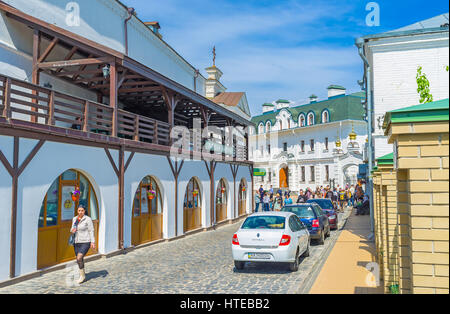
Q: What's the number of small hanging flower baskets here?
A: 5